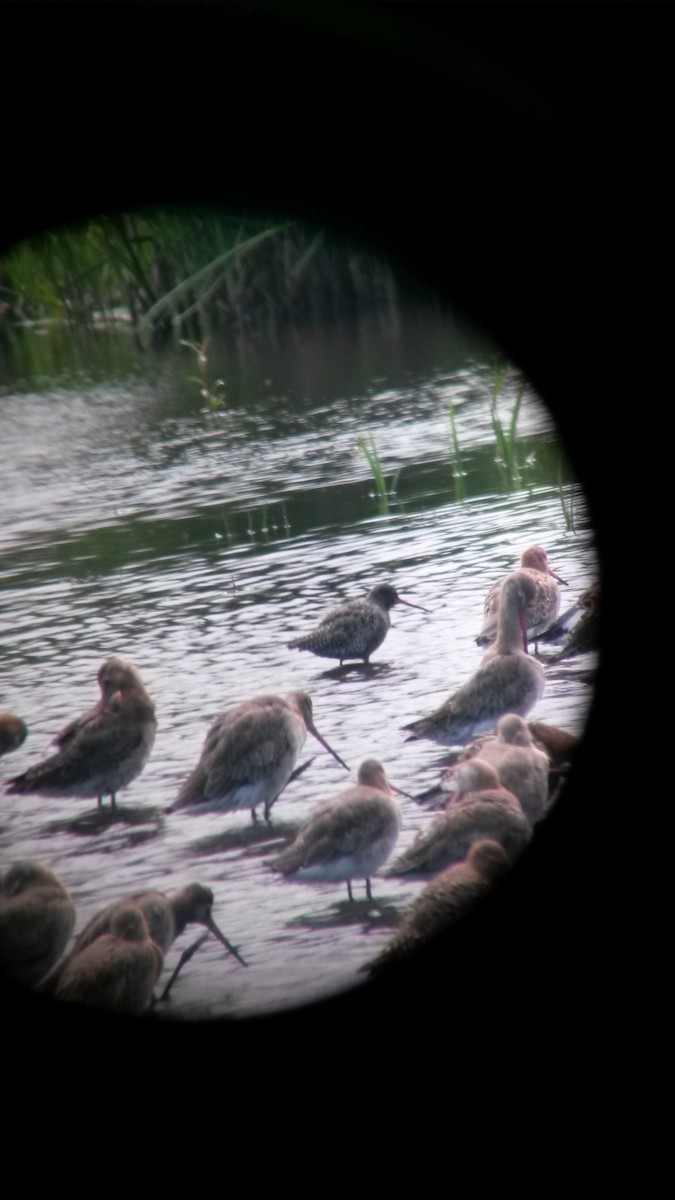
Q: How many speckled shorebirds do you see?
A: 1